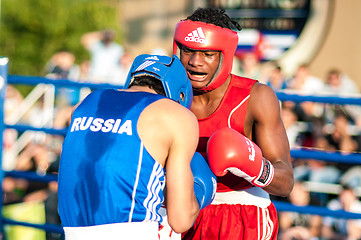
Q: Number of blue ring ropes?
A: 4